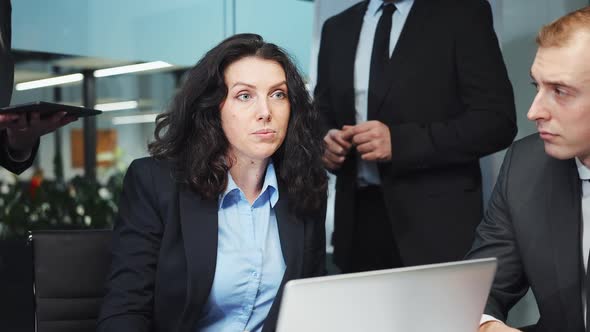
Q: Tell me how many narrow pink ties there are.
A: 0